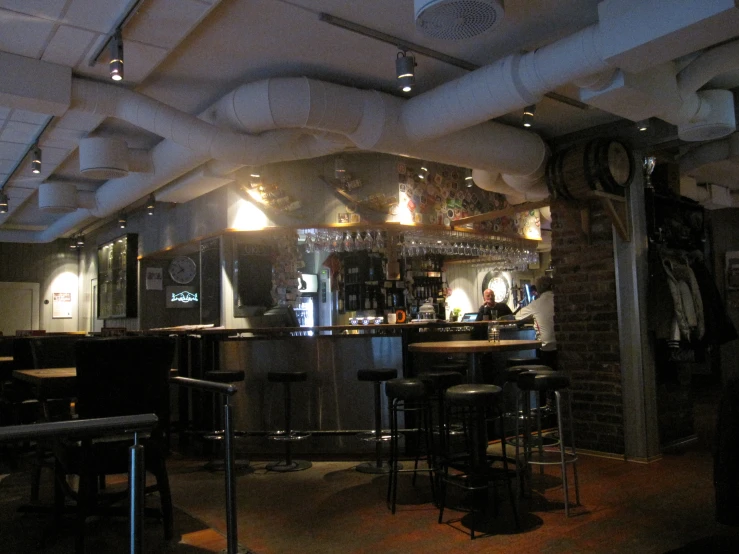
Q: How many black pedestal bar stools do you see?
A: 3